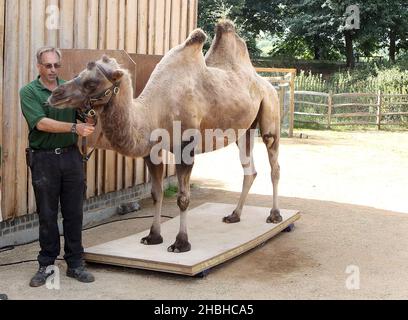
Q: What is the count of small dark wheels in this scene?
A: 2